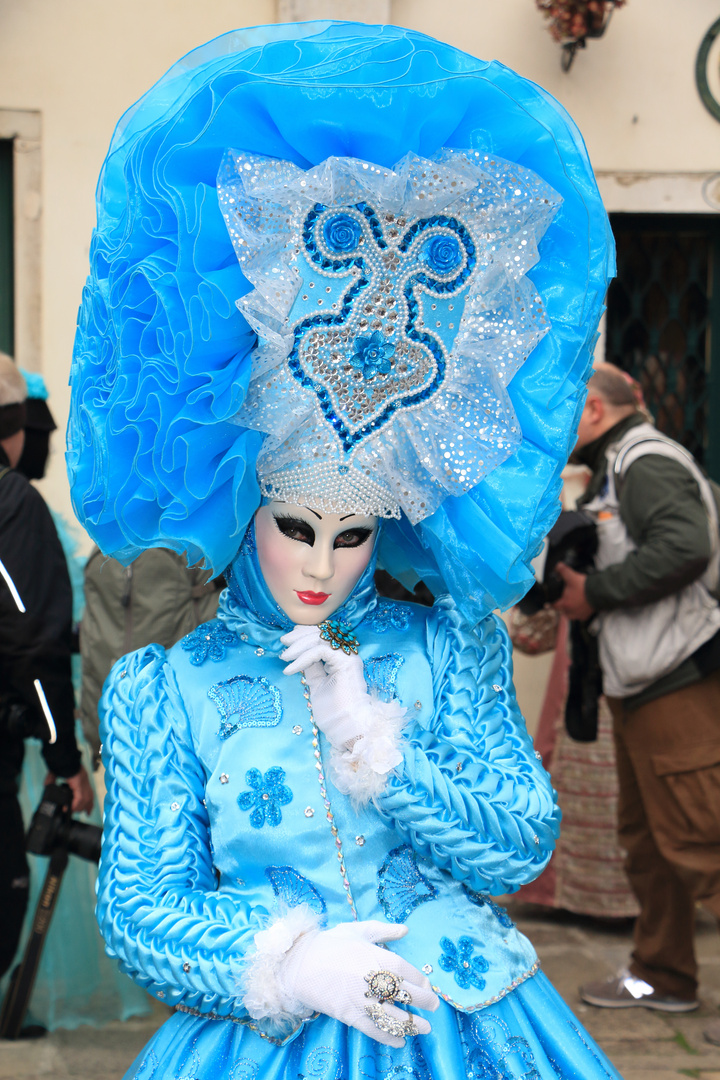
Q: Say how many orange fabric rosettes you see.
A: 0